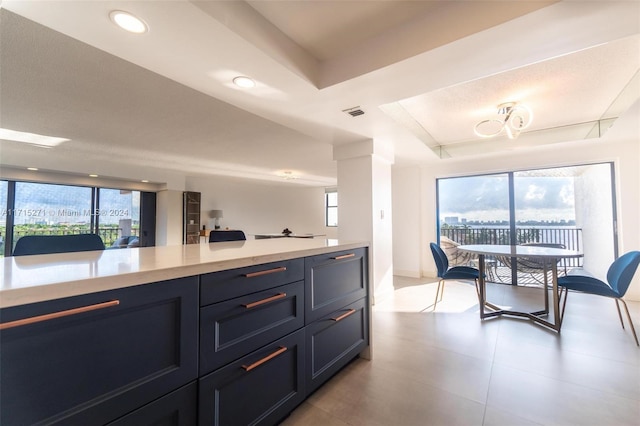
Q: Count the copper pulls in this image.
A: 6